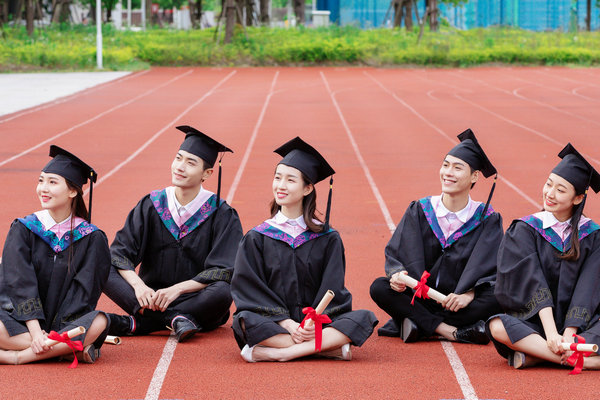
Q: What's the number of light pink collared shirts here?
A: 5